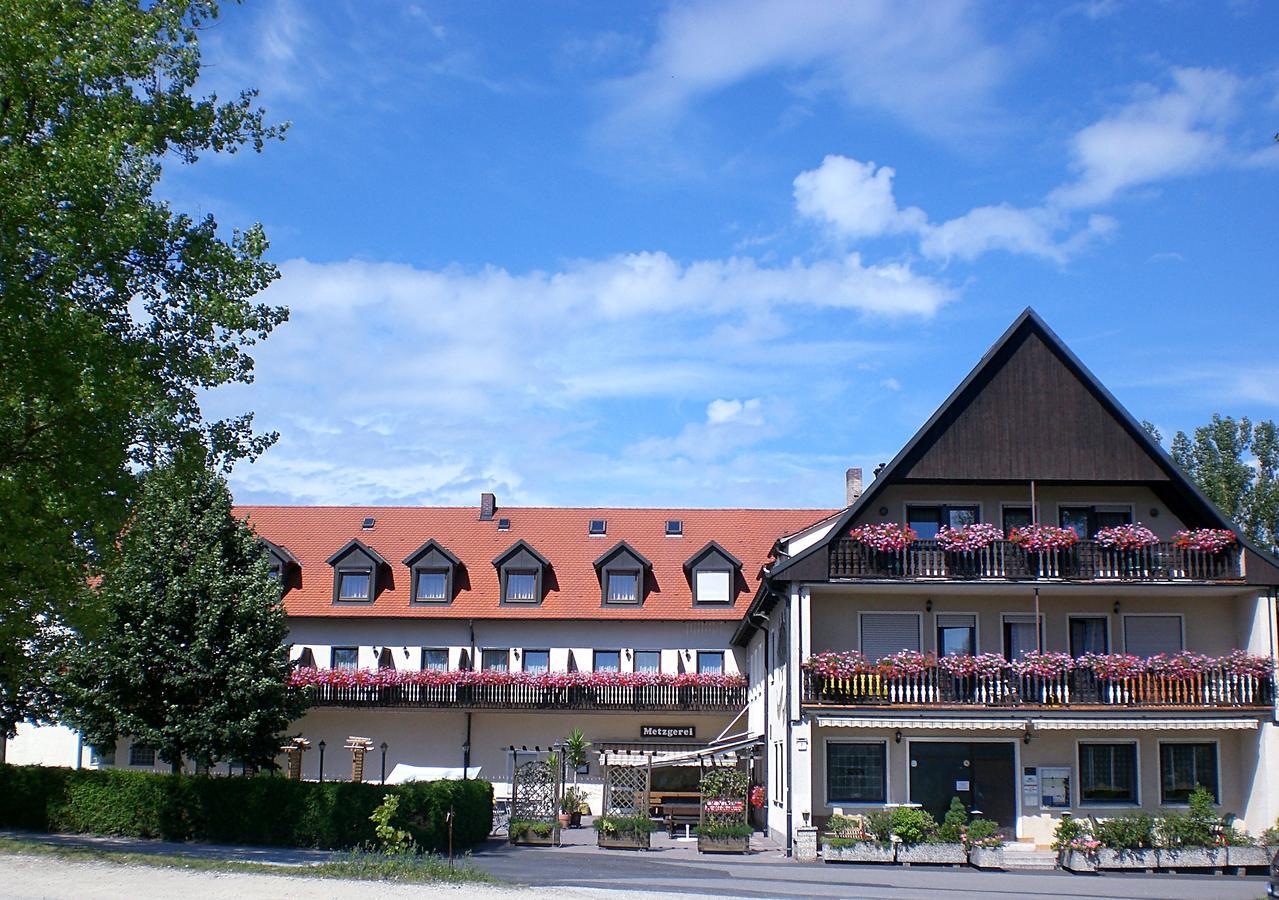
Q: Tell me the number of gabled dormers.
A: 6